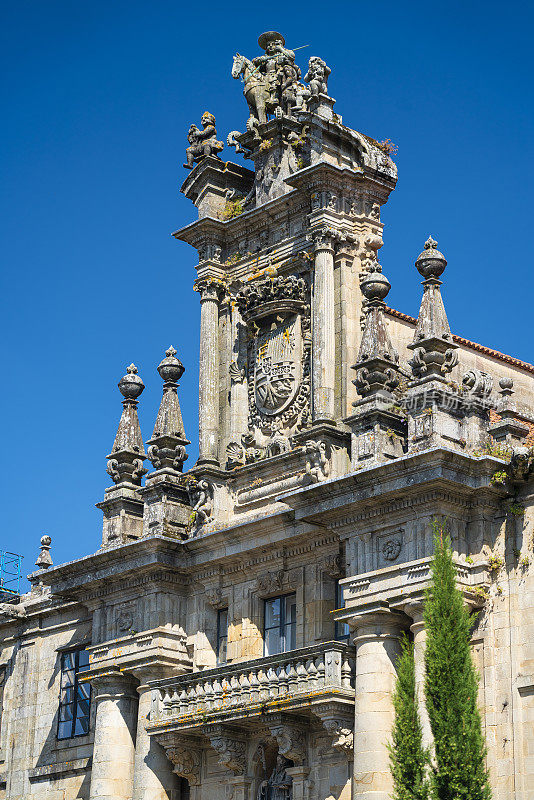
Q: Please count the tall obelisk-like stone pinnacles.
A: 4